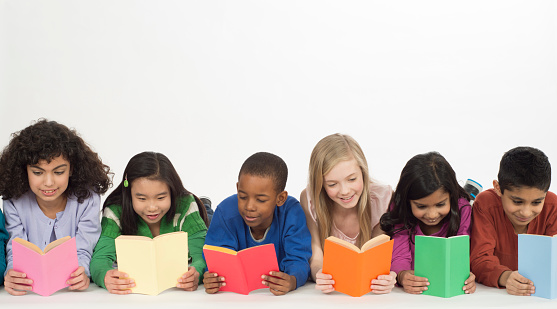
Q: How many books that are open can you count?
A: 6